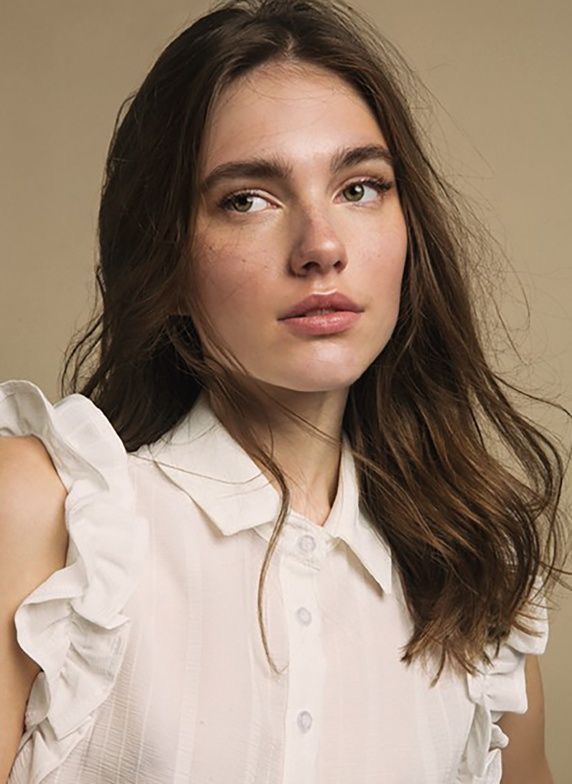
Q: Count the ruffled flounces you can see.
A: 2